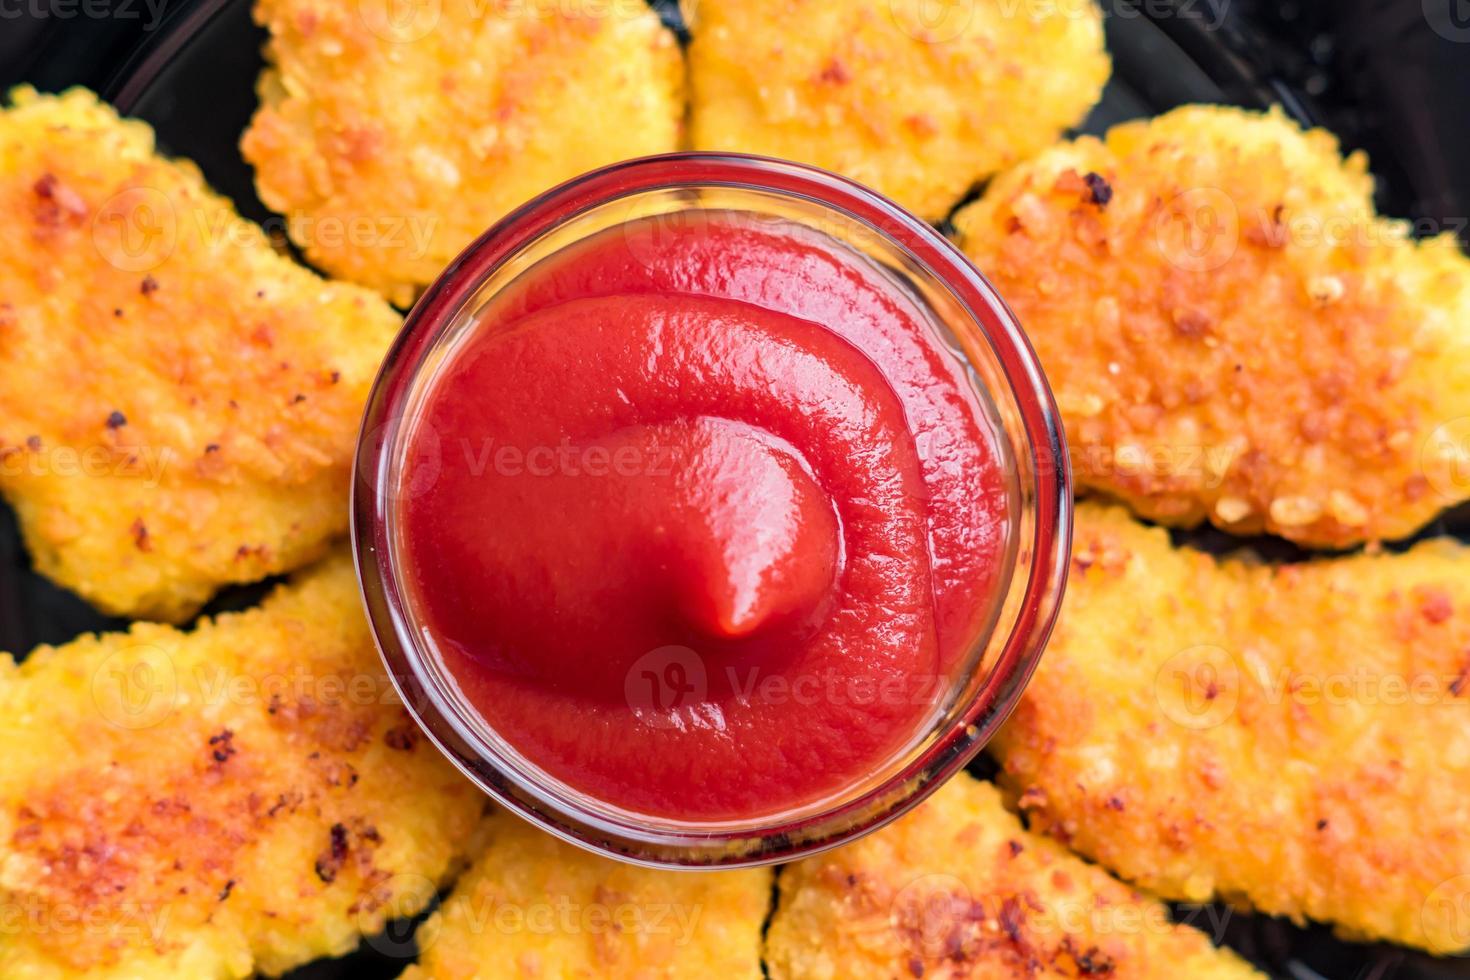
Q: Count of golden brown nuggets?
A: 8